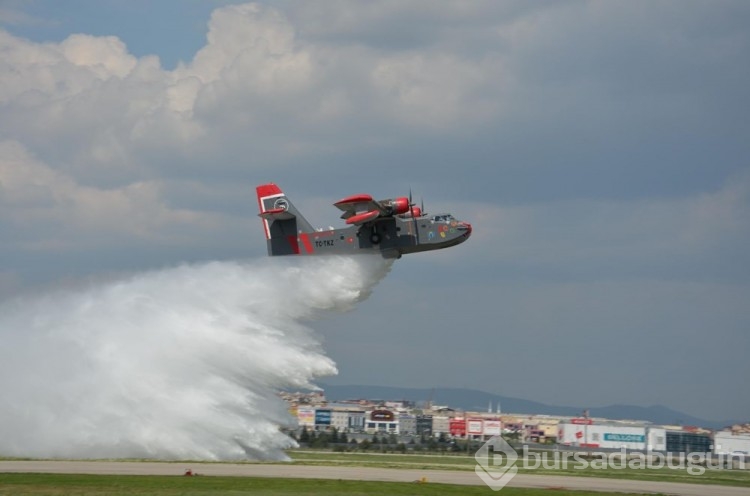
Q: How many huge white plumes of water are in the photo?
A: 1